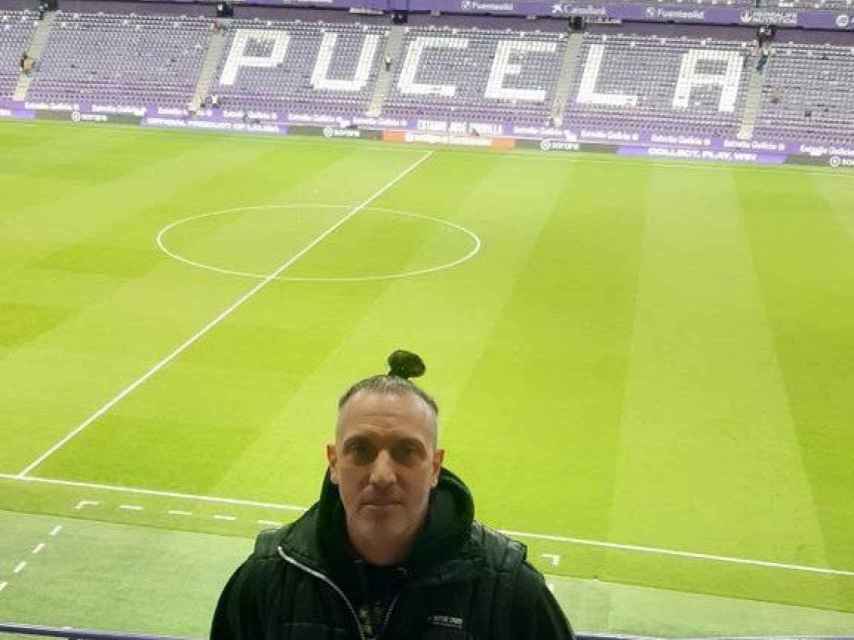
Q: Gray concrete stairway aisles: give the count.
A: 5